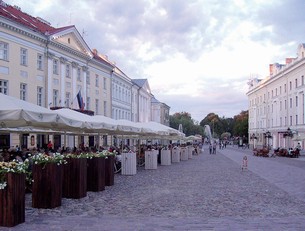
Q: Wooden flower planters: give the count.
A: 5